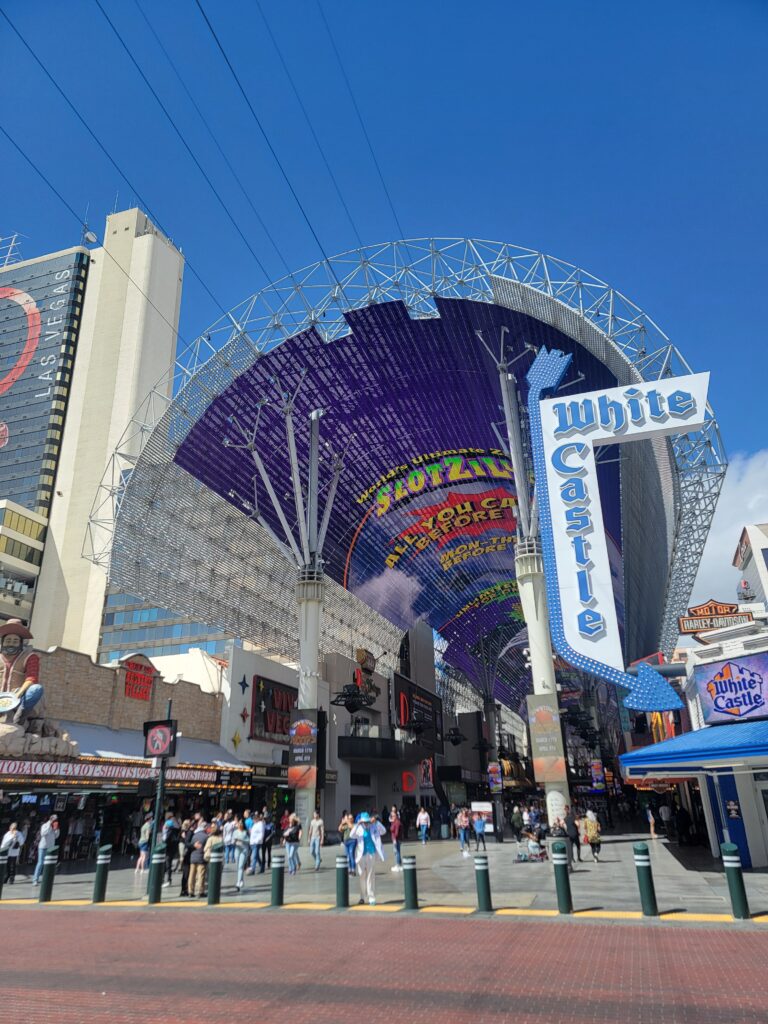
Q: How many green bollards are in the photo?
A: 12